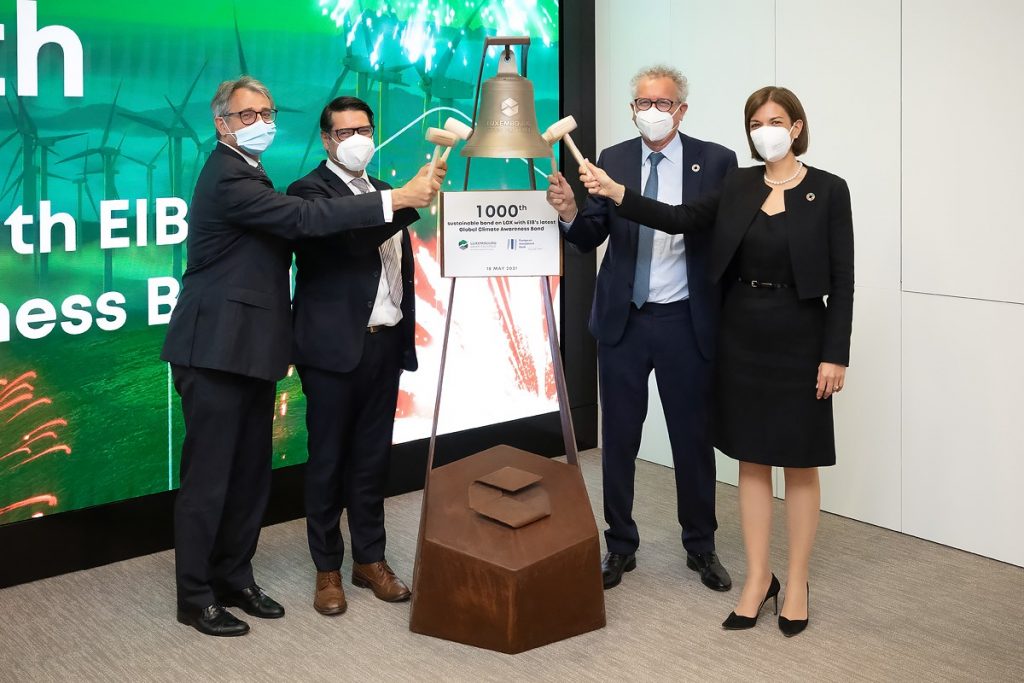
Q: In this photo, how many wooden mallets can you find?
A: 4